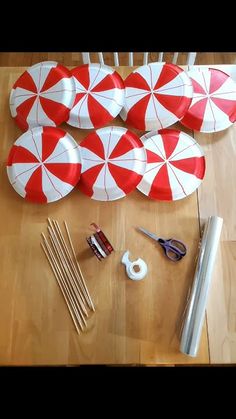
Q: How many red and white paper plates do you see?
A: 7